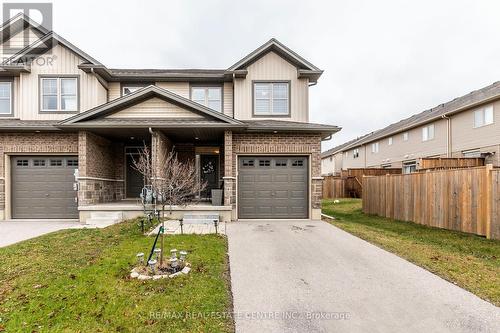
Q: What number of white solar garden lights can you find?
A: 6